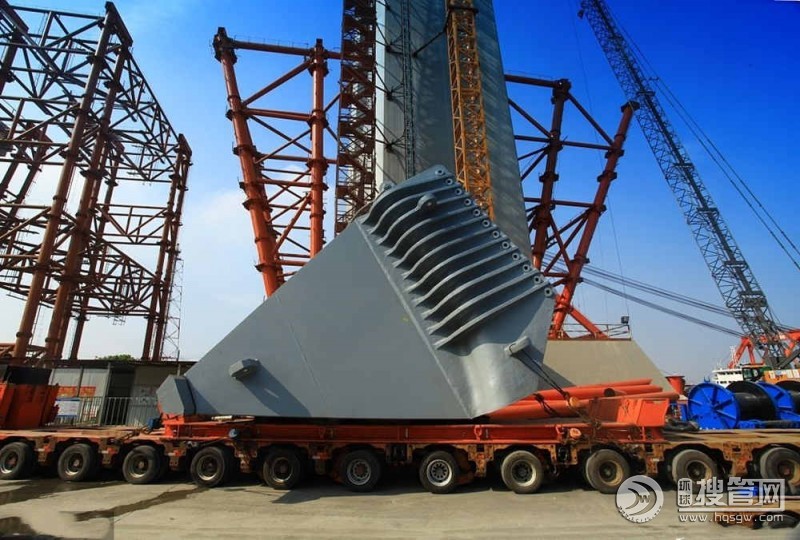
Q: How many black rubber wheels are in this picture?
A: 11